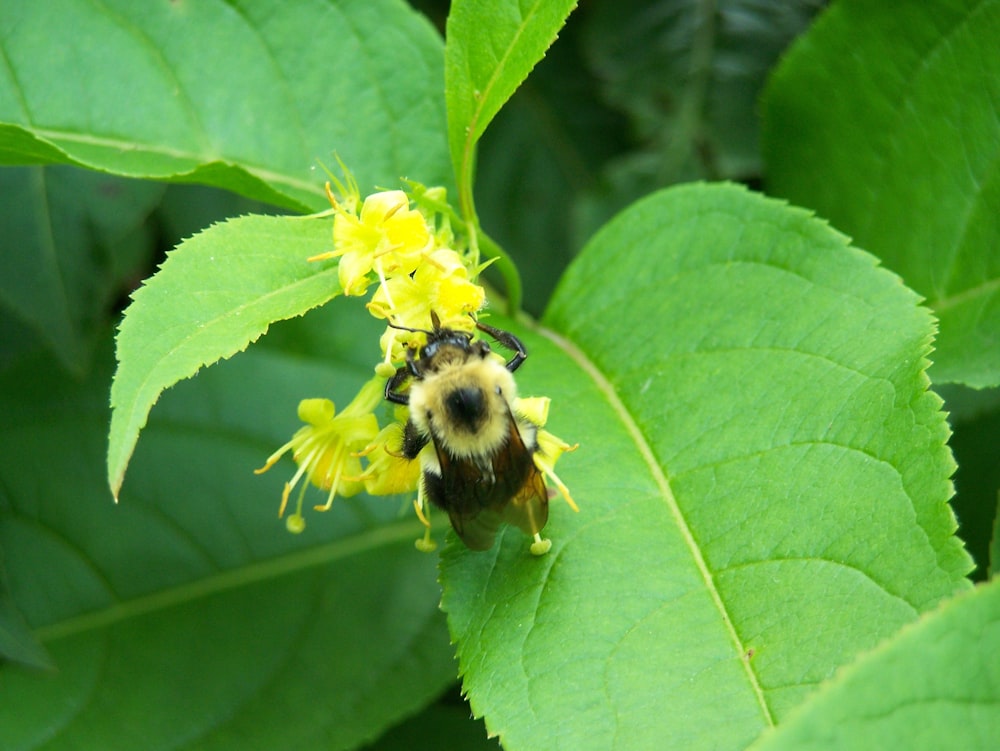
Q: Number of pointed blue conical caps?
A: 0